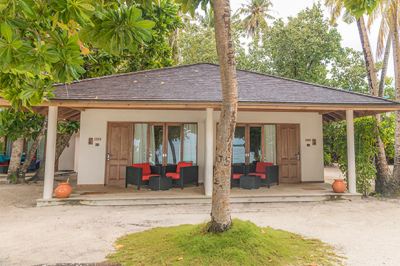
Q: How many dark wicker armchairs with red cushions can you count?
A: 4